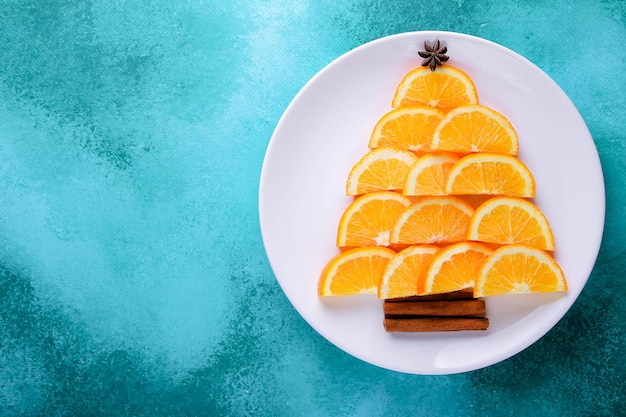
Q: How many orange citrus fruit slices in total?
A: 13